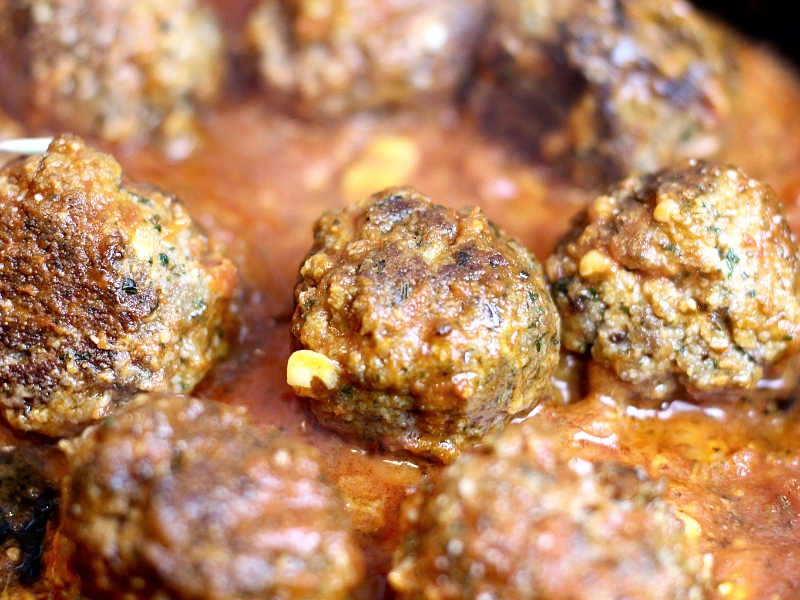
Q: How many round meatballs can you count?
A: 8